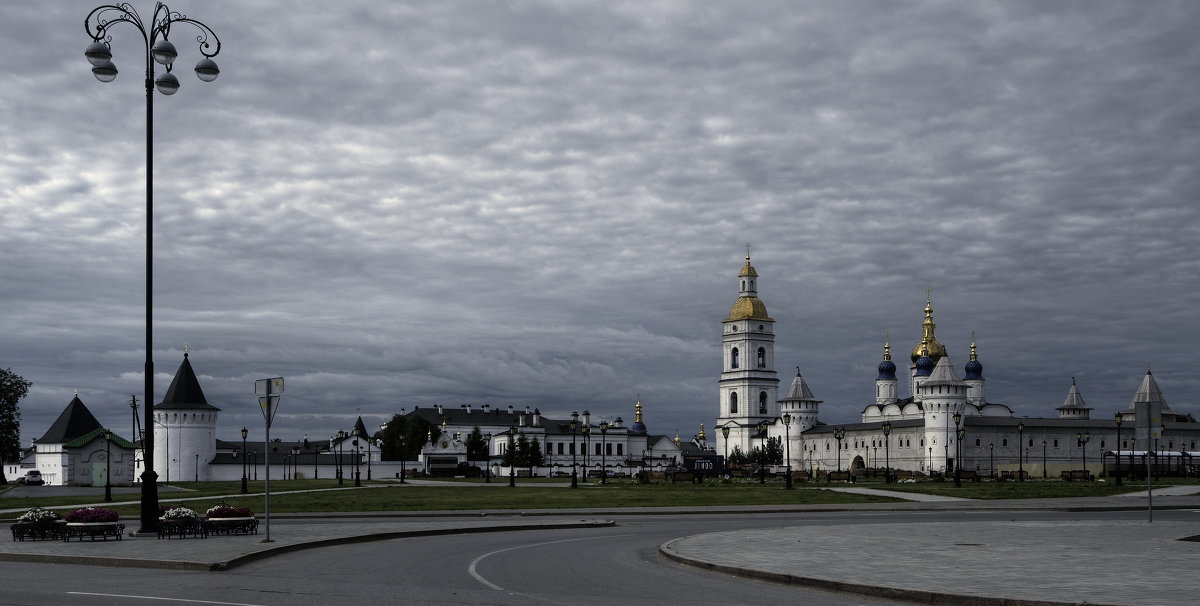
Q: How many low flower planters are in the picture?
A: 4